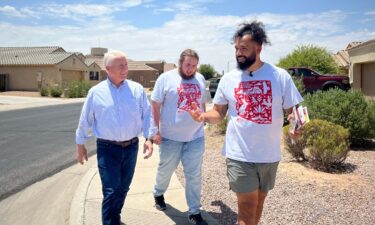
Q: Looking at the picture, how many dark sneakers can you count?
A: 2